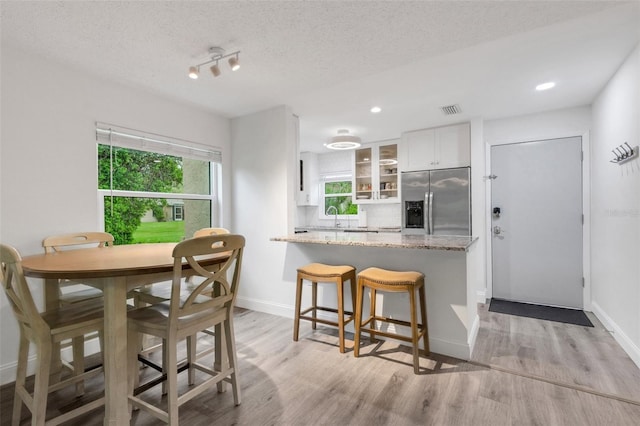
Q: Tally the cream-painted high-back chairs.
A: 4